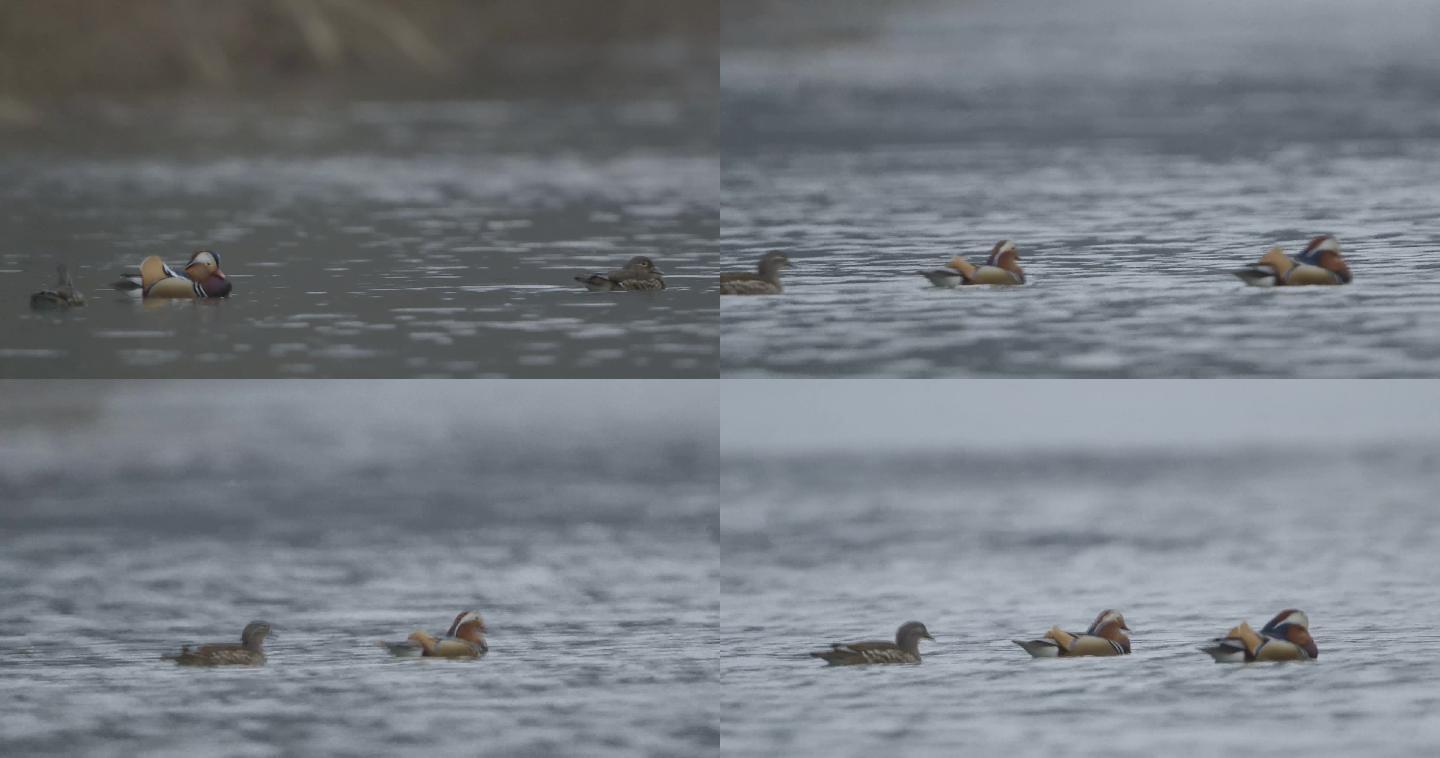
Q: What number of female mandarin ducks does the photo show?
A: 5